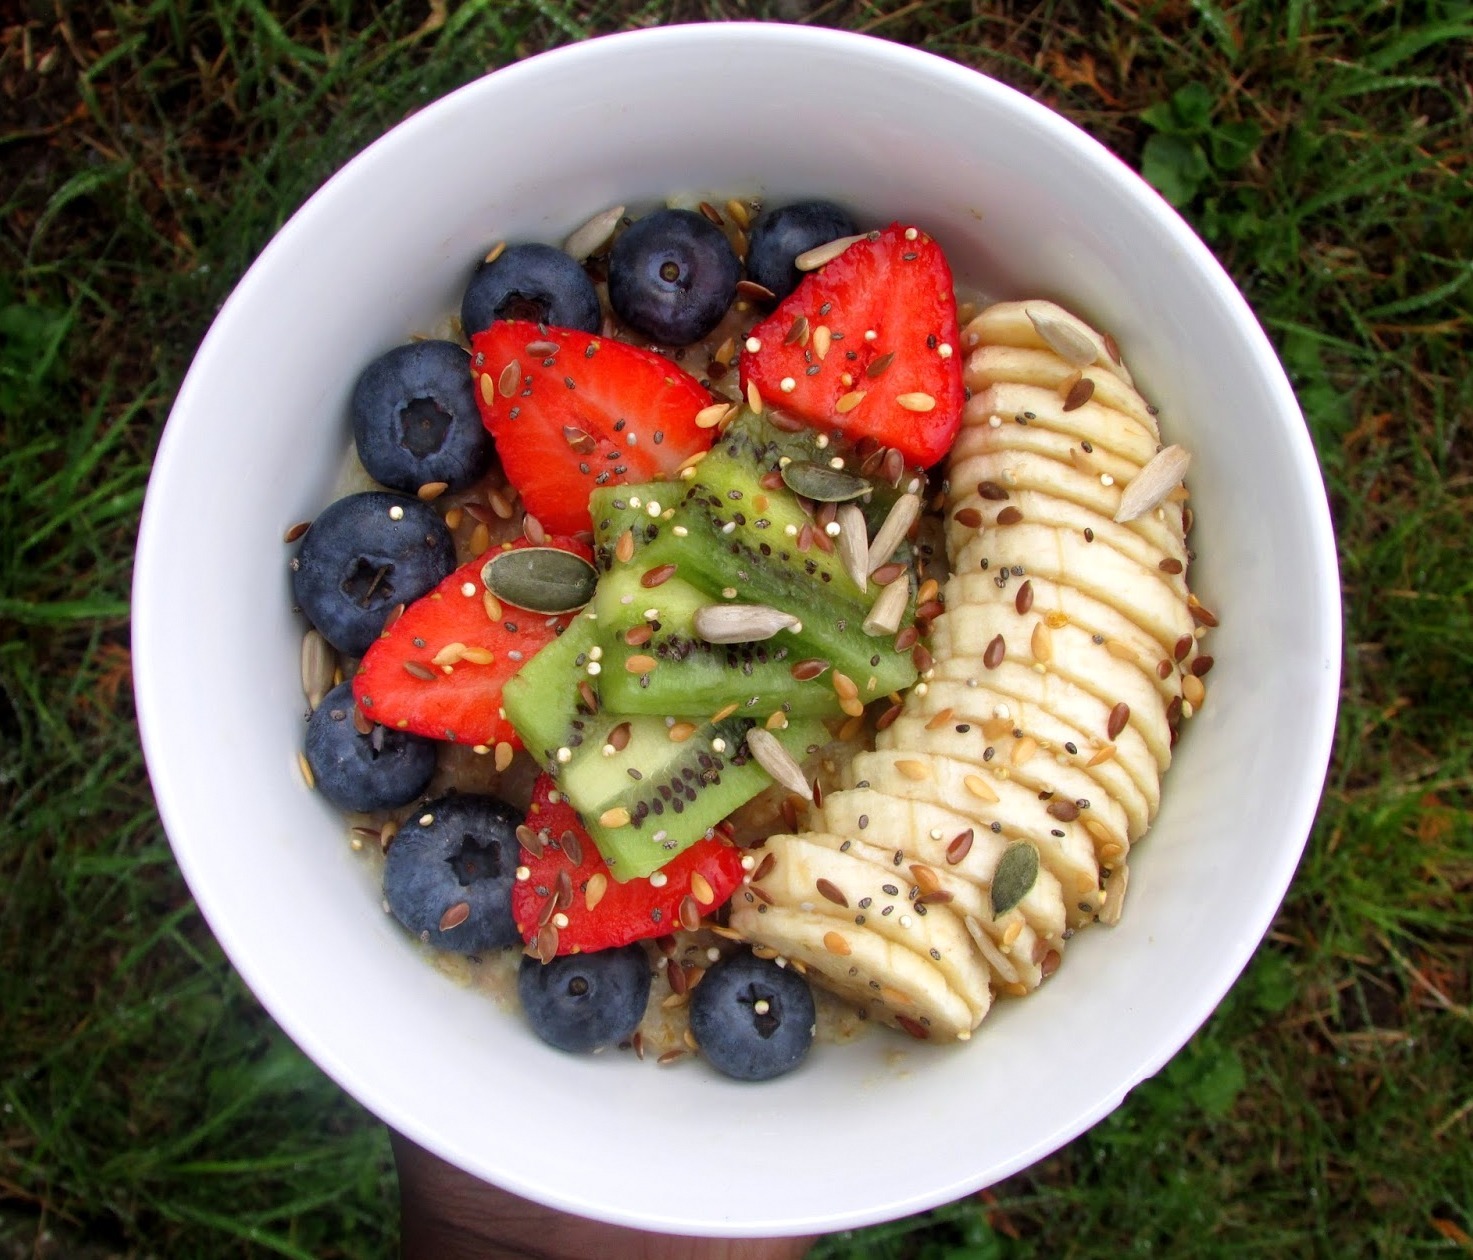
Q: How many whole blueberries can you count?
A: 9